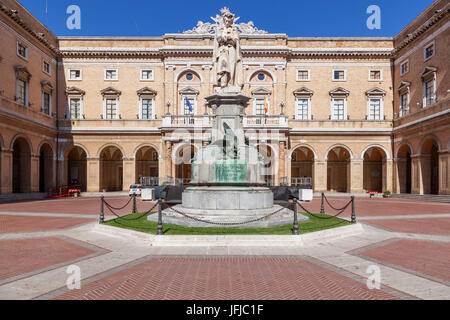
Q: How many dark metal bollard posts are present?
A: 6